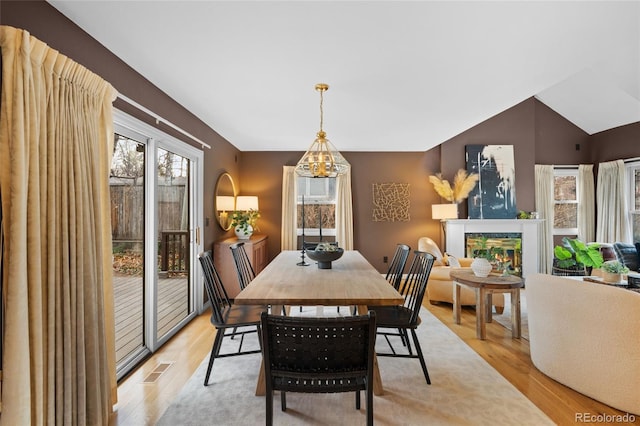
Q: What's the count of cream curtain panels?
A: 6